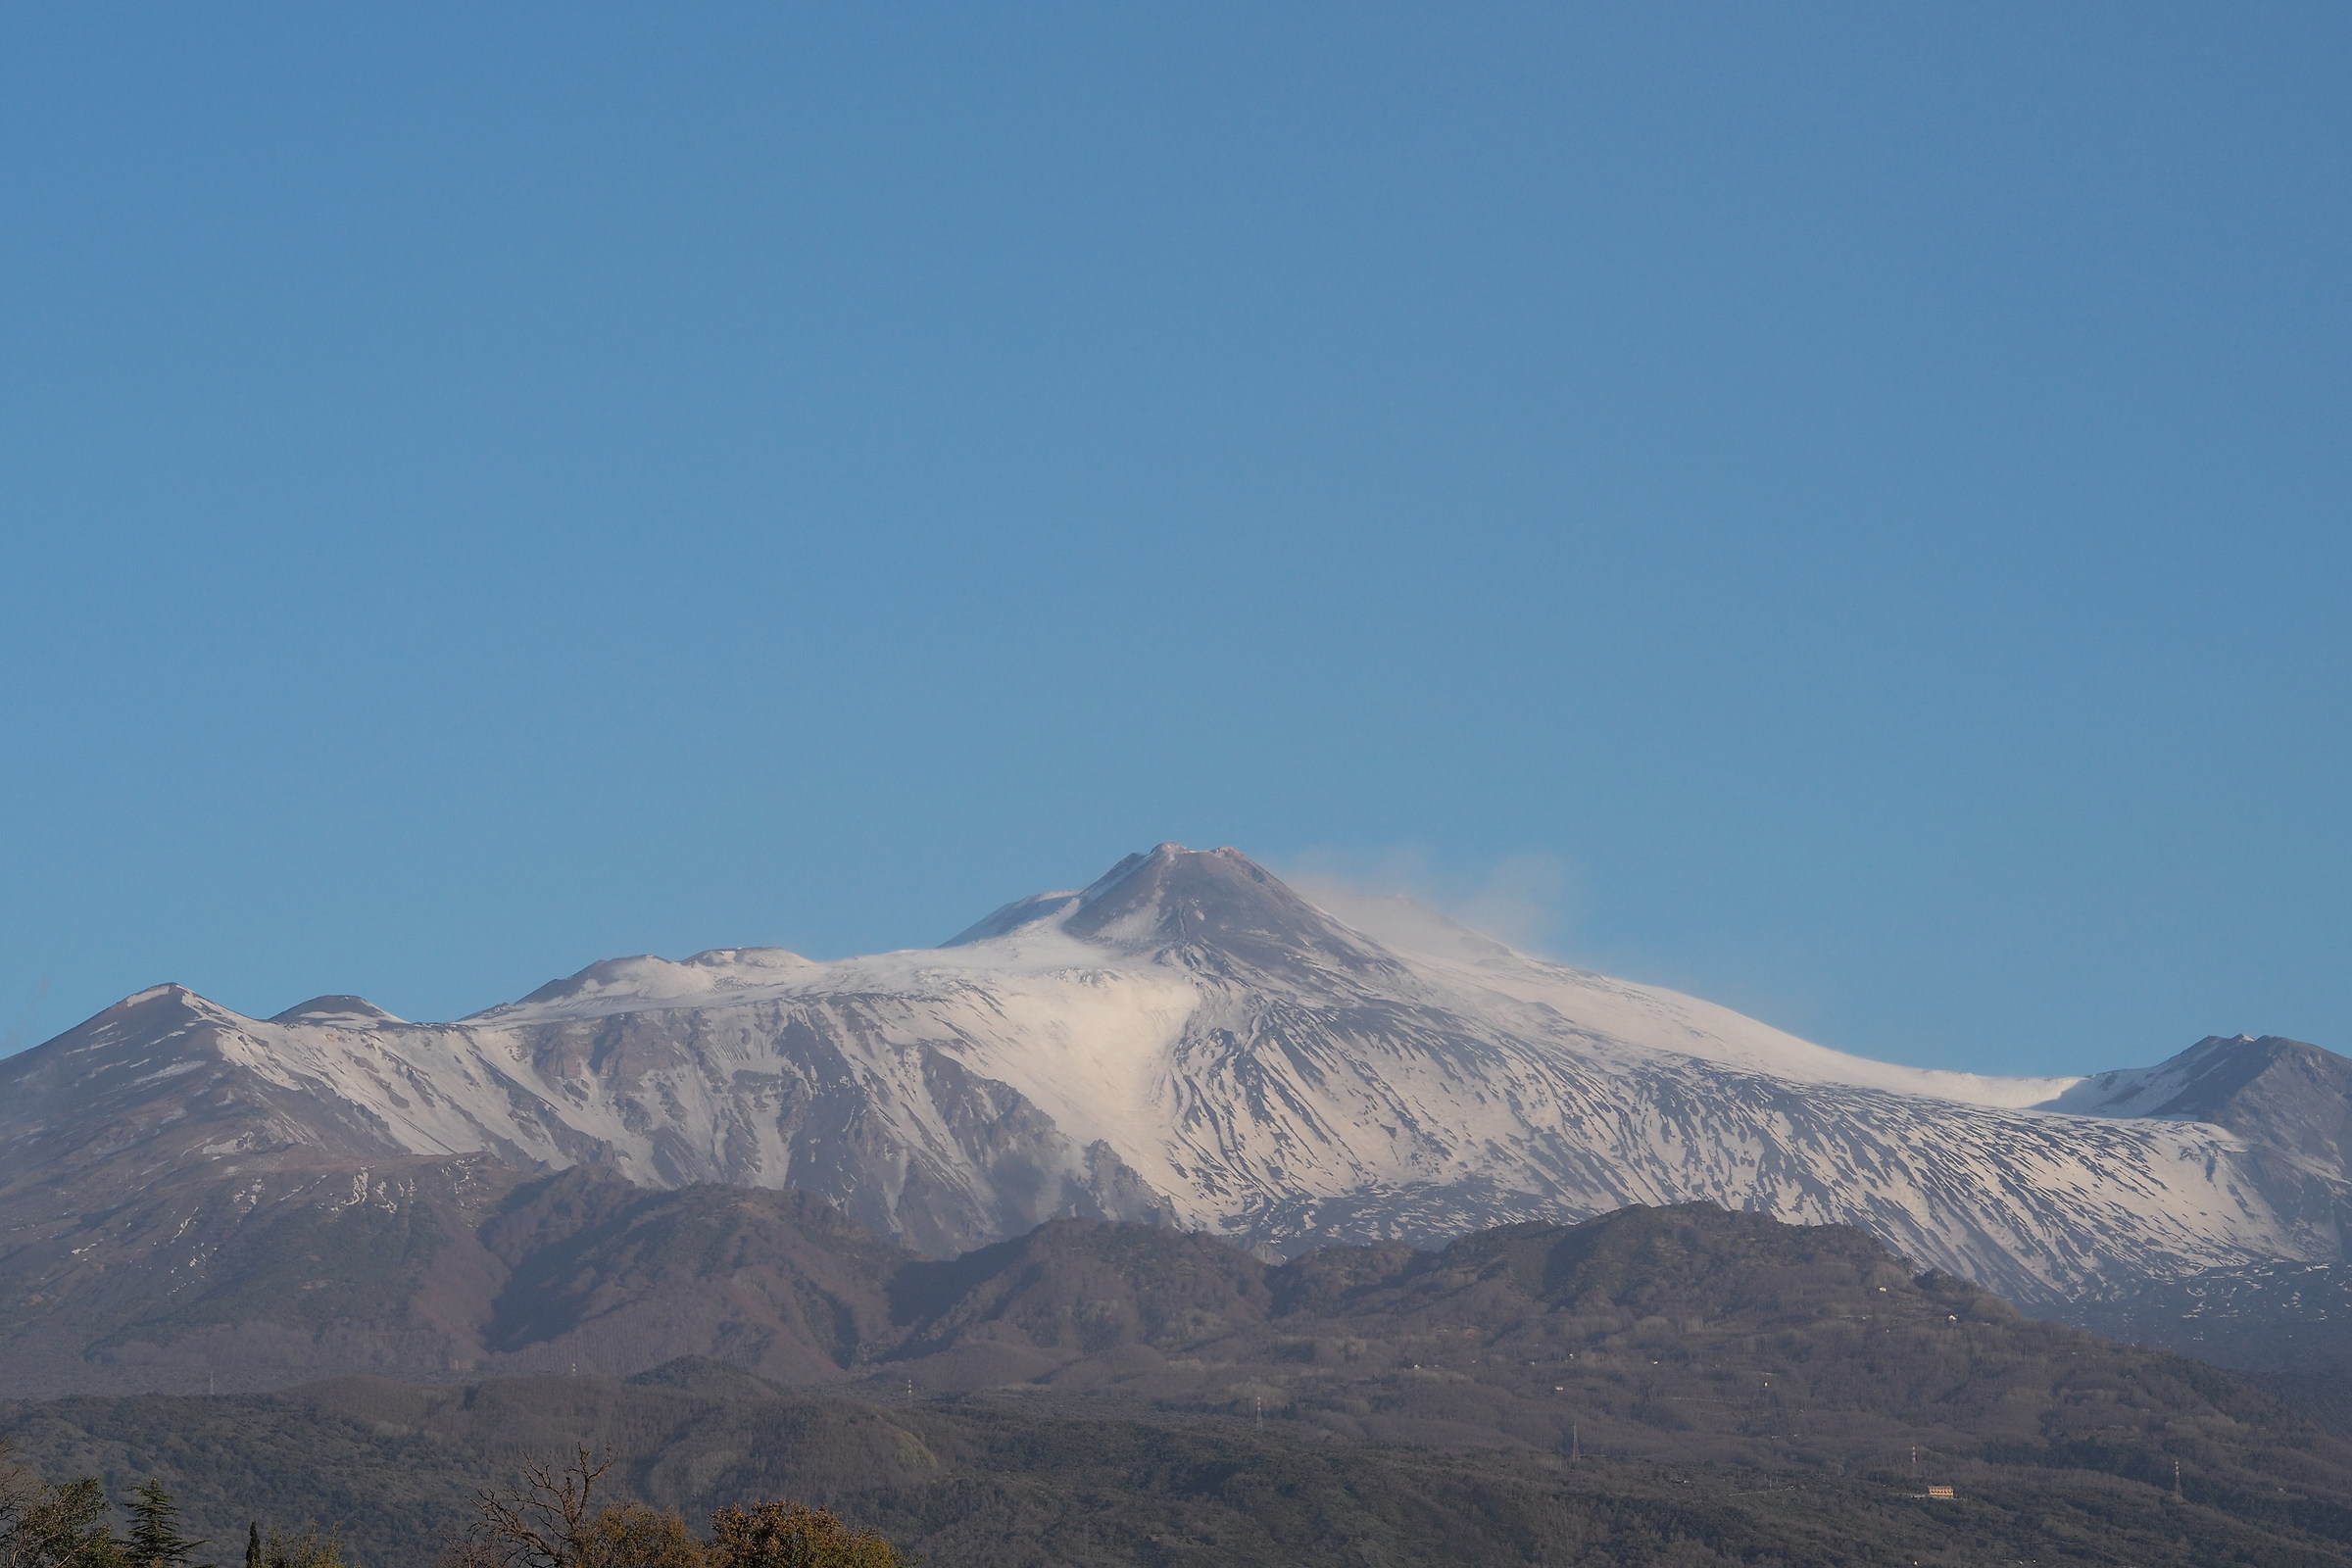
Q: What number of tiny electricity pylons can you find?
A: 7